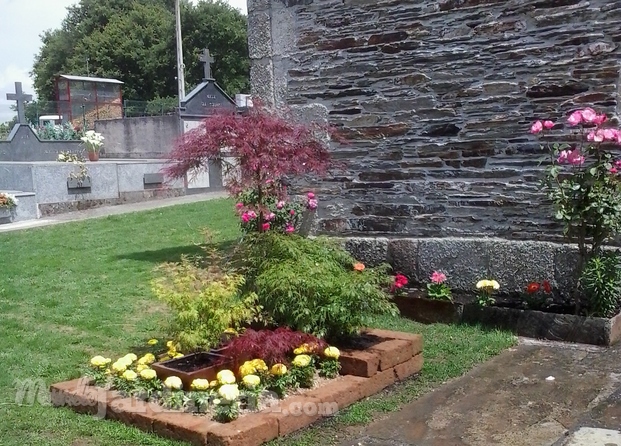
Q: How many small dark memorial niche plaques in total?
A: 2